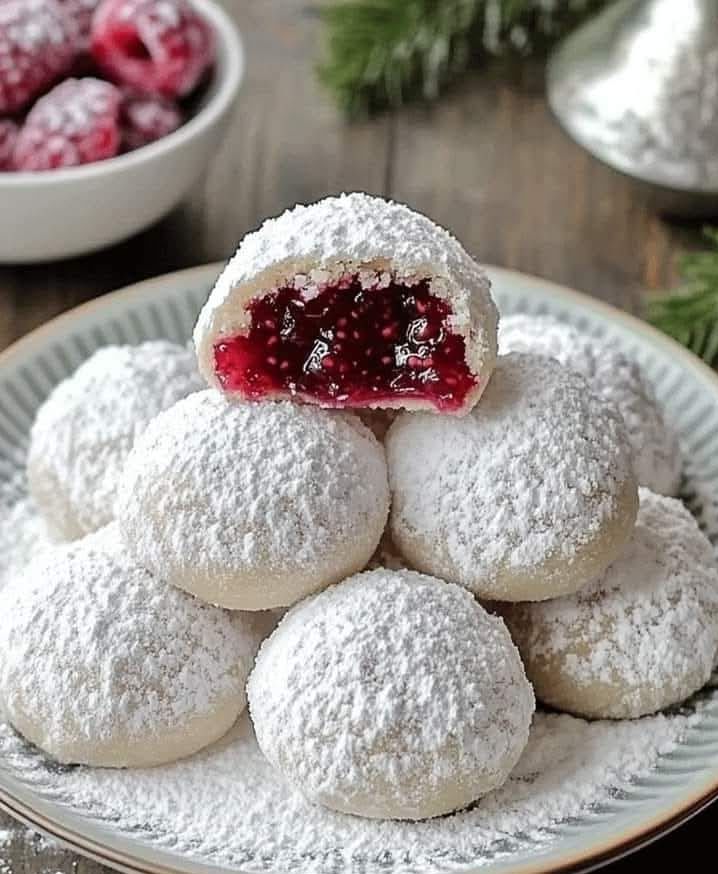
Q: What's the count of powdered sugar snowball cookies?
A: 8